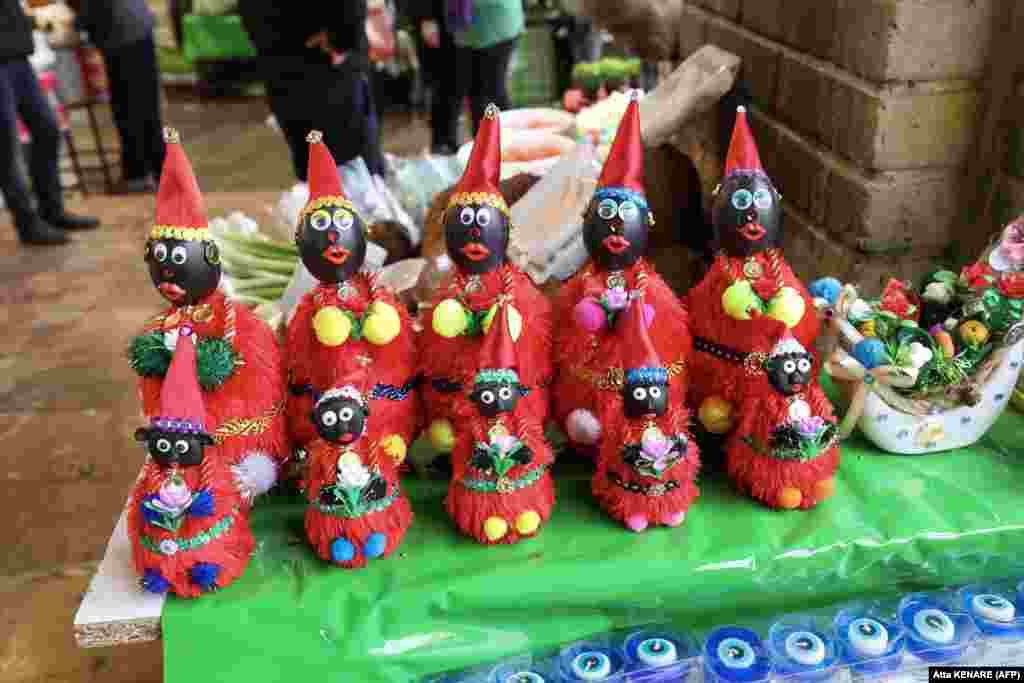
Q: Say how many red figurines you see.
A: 10